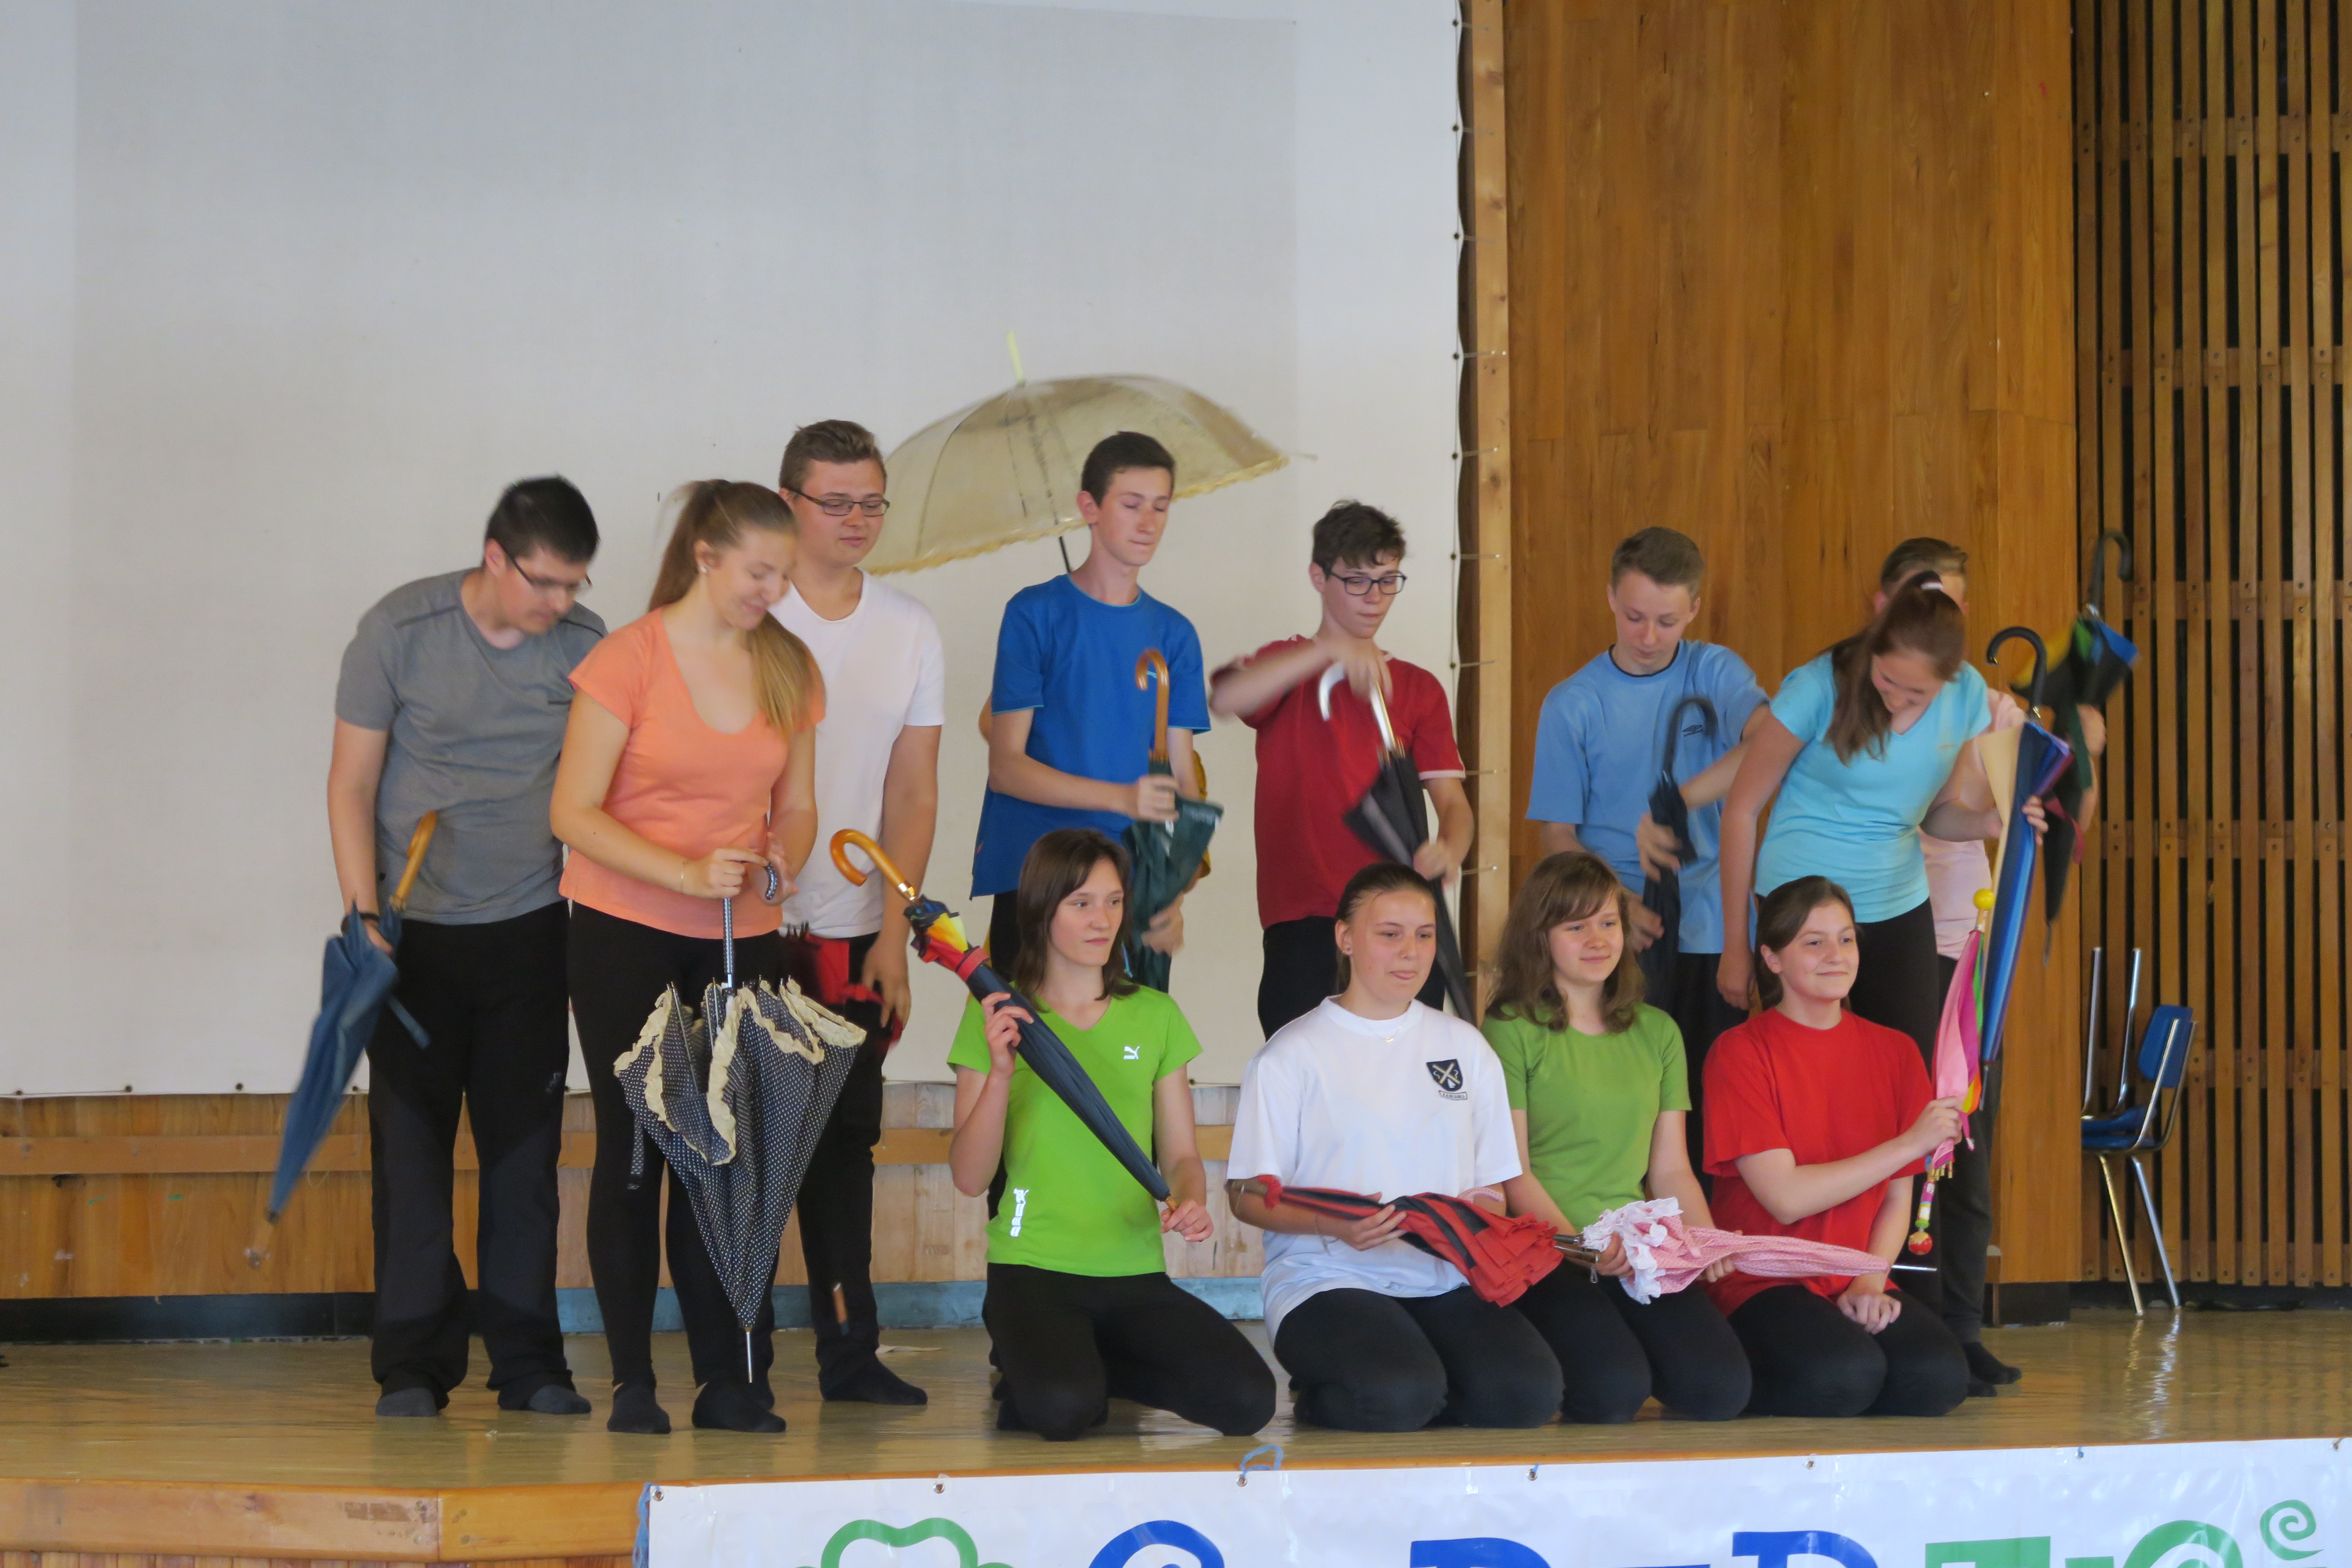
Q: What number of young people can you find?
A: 12